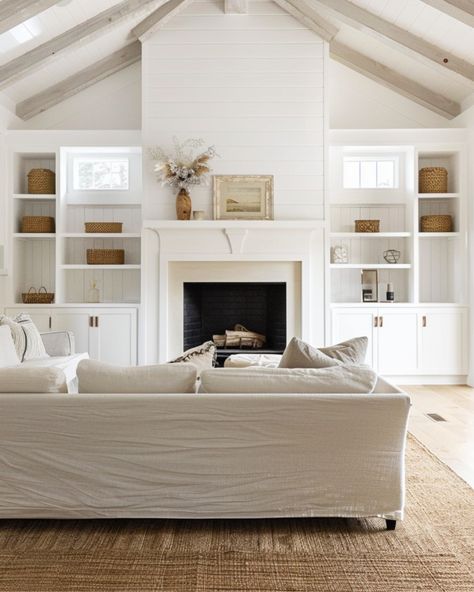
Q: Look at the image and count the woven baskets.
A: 8